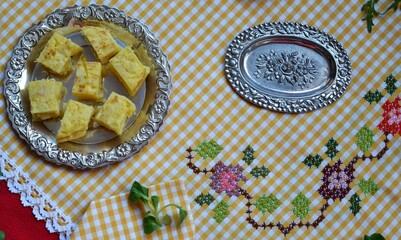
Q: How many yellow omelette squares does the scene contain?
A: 7